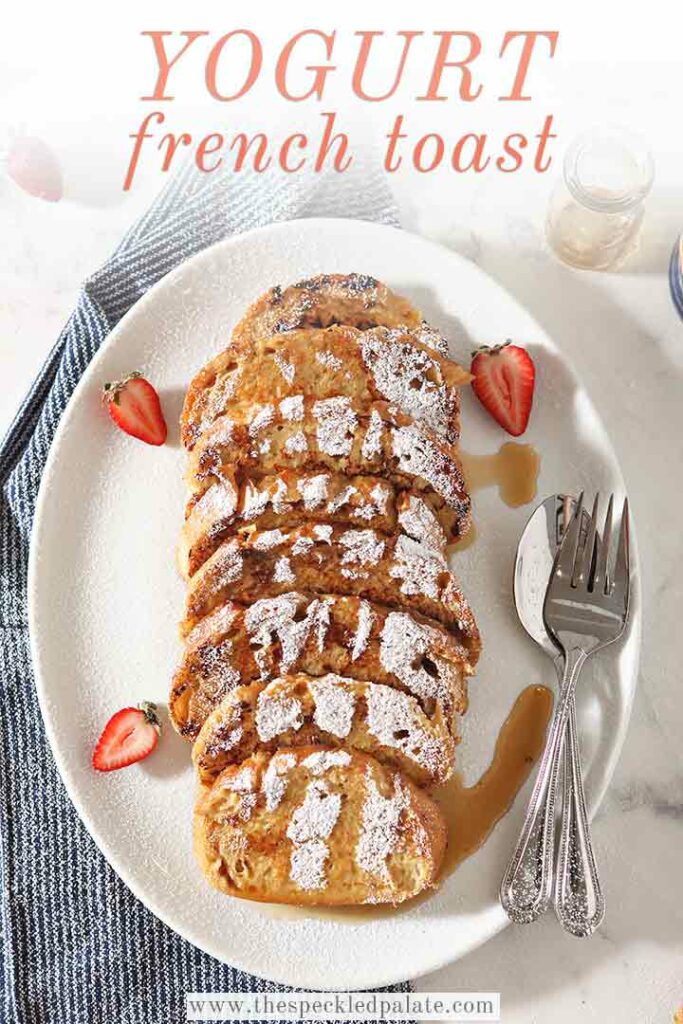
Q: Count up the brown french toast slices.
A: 8